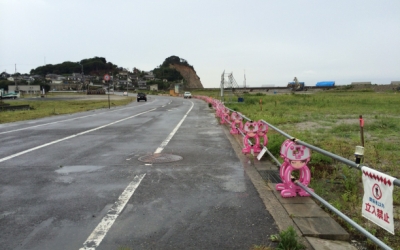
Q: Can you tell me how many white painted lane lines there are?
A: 3